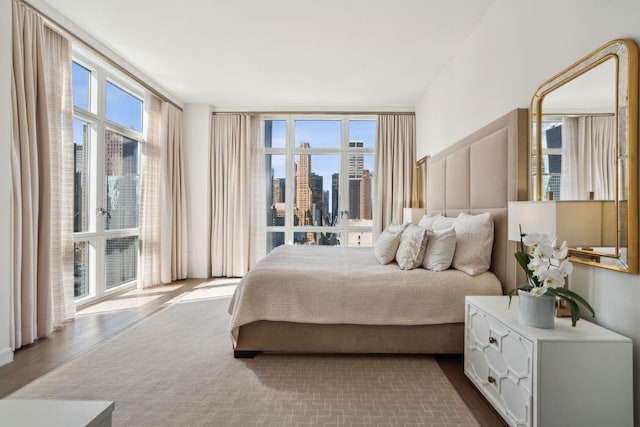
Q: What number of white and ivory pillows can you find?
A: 6